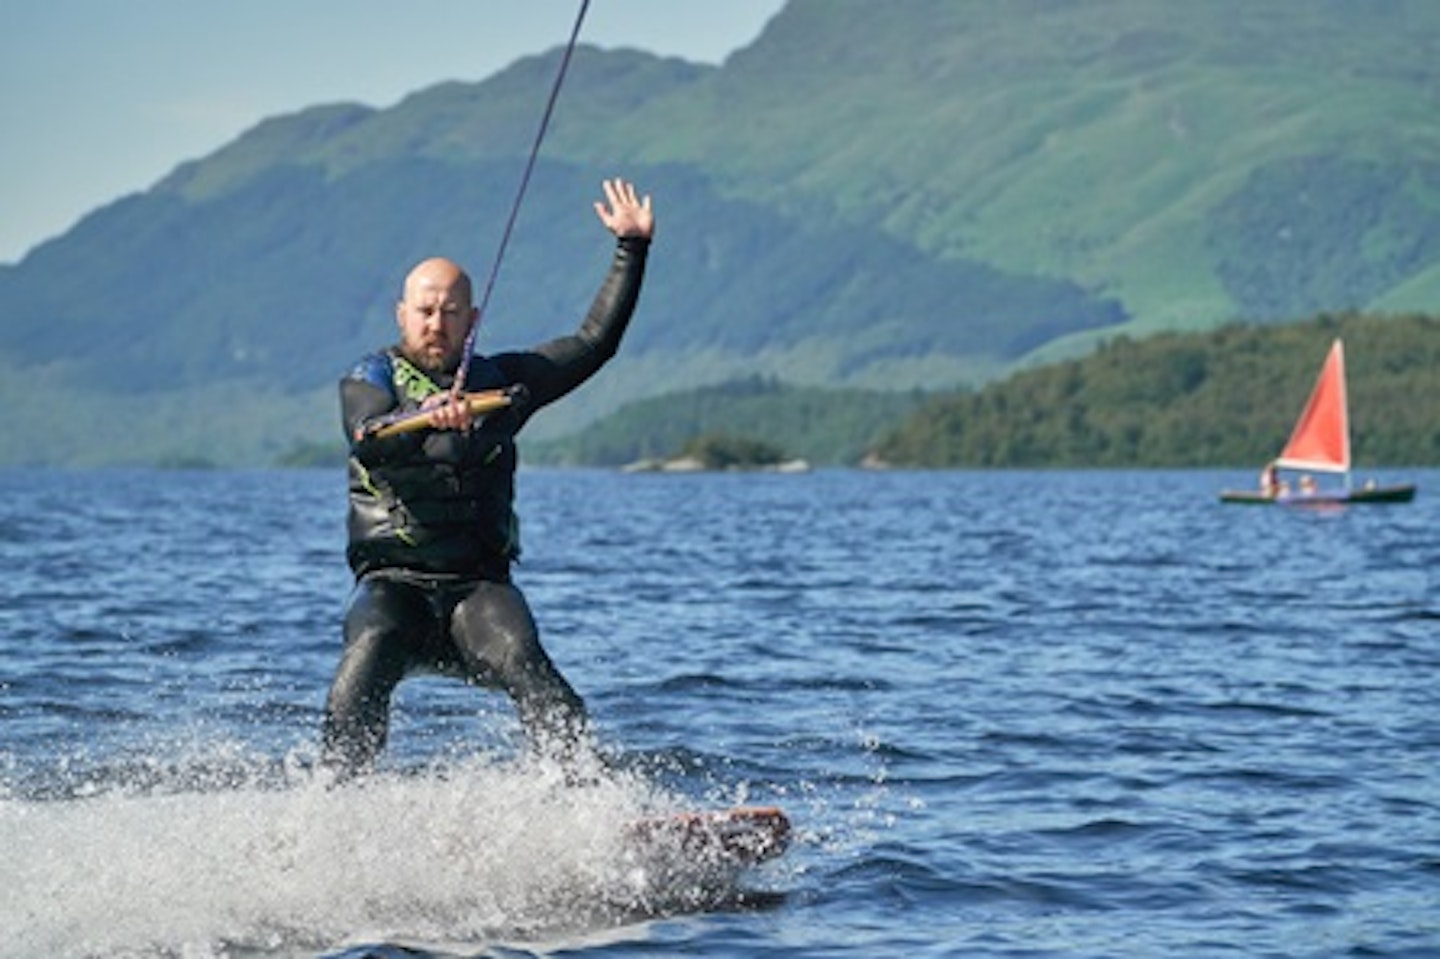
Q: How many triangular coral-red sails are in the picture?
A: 1